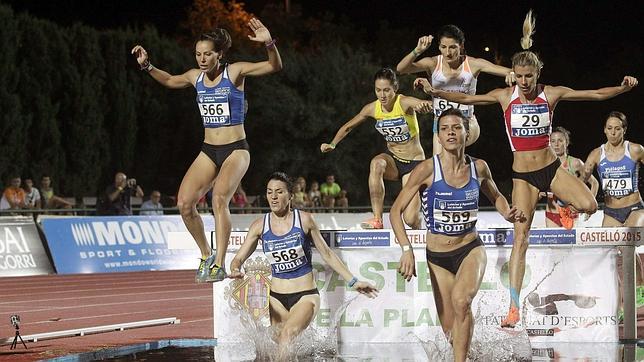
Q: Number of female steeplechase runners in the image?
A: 8